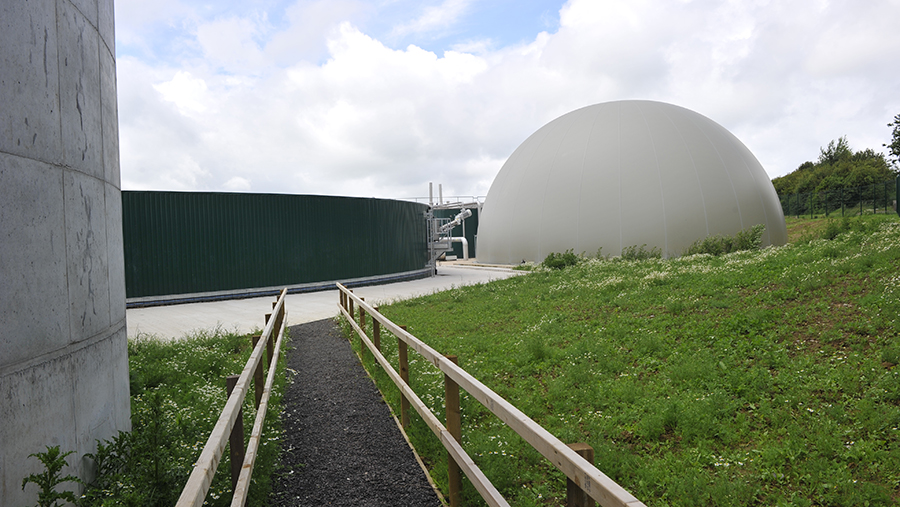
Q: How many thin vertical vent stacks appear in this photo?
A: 2